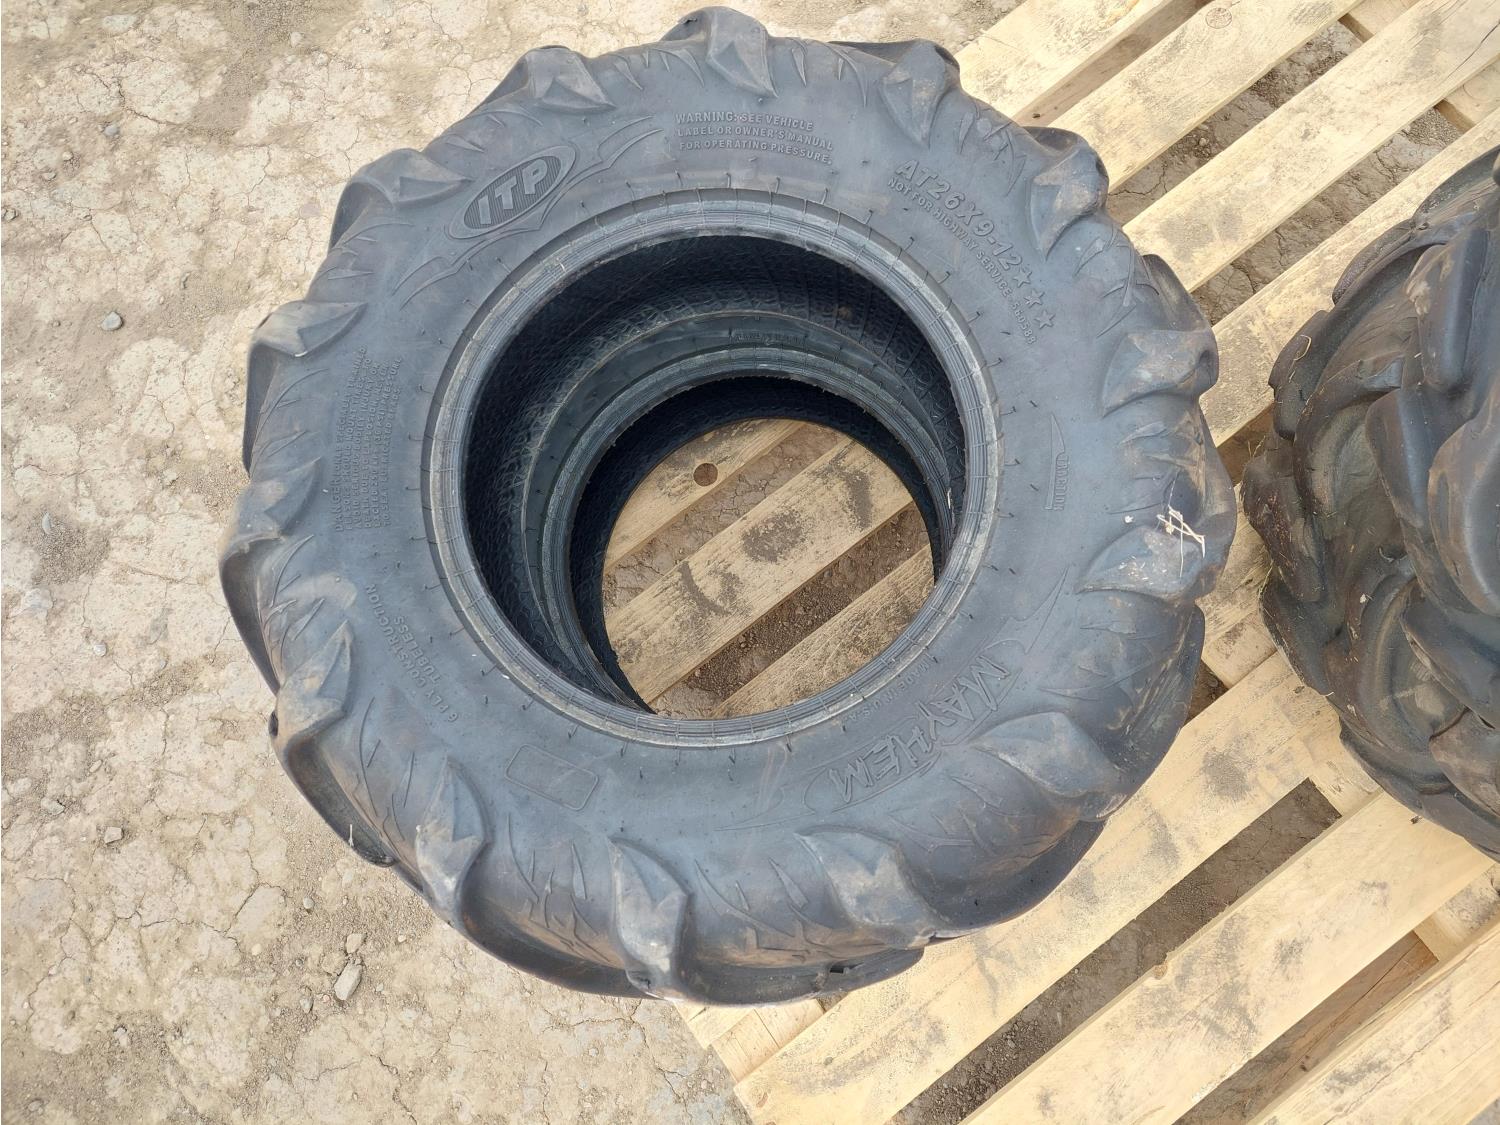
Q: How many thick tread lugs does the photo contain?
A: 14